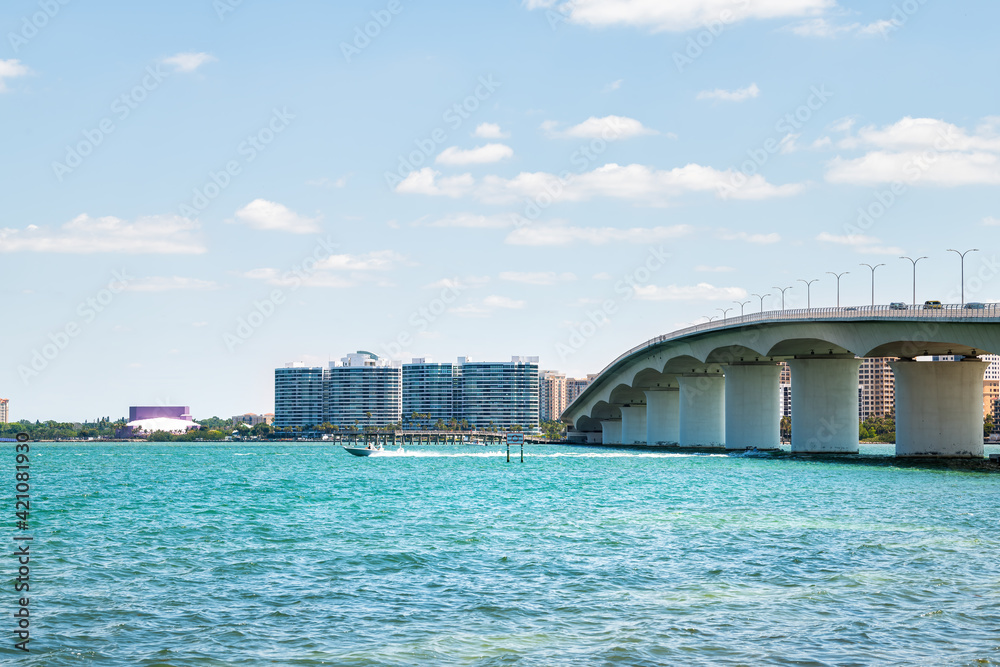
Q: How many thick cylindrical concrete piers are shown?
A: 7